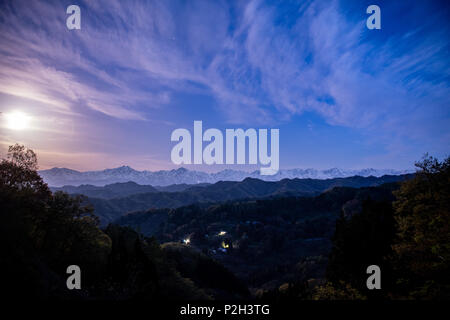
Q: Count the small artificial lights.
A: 3